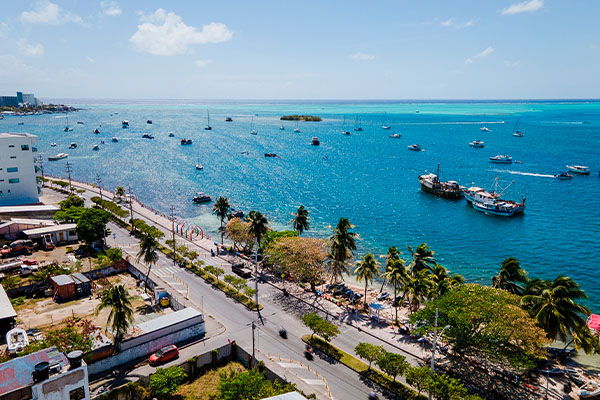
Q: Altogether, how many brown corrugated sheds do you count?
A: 1